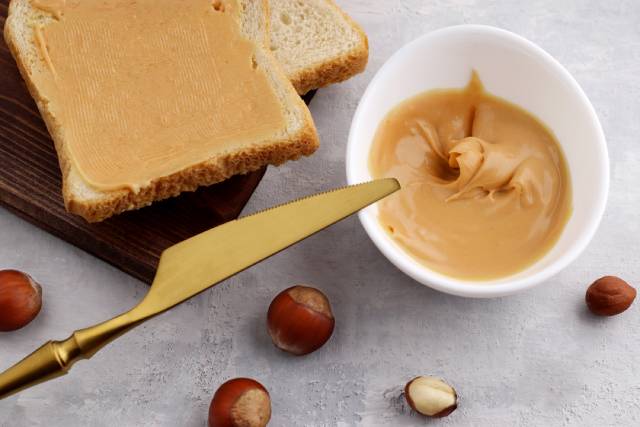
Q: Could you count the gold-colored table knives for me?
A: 1